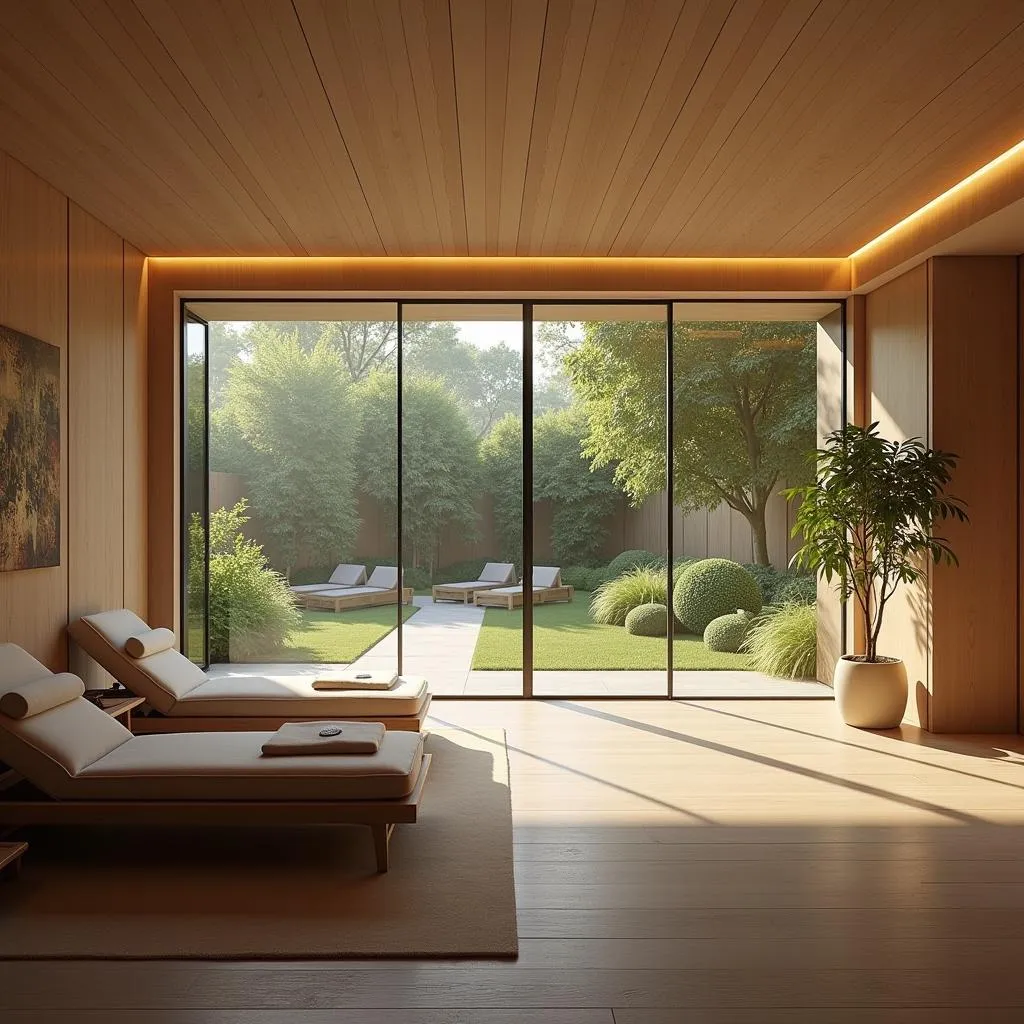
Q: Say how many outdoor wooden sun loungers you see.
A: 4